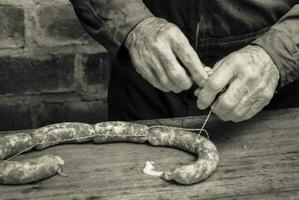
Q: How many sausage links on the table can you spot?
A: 5